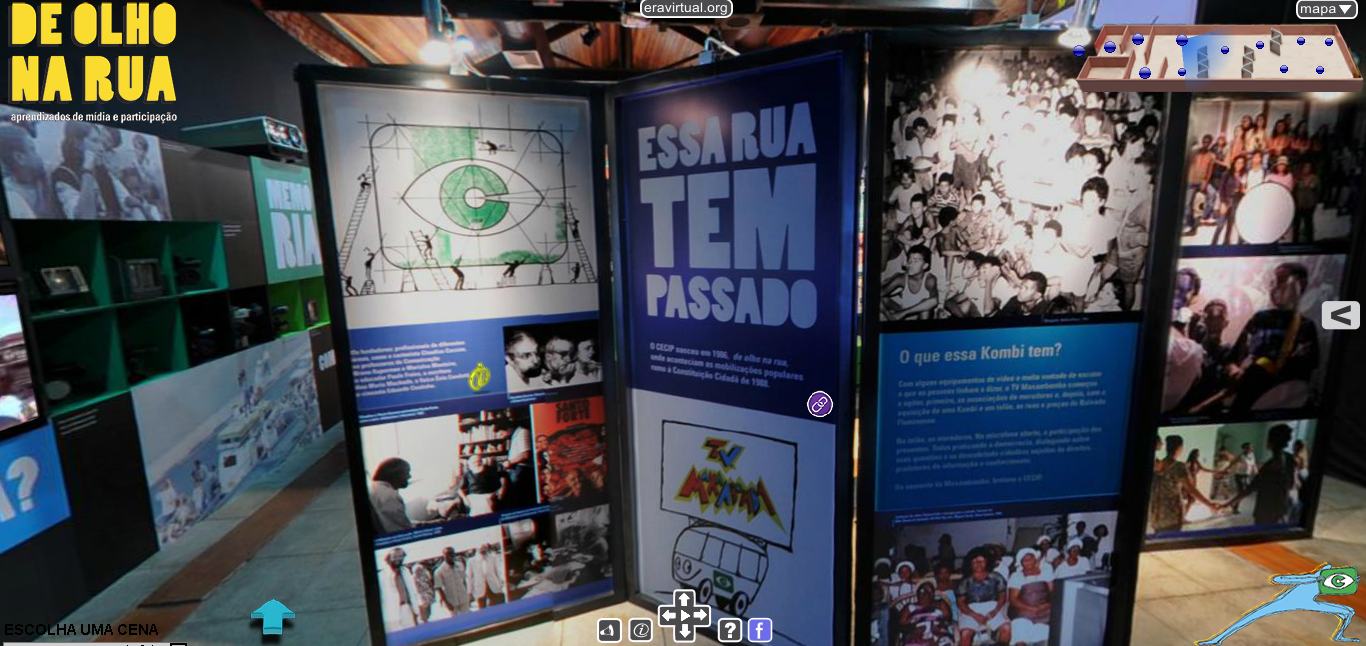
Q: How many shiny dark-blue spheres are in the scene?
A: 12